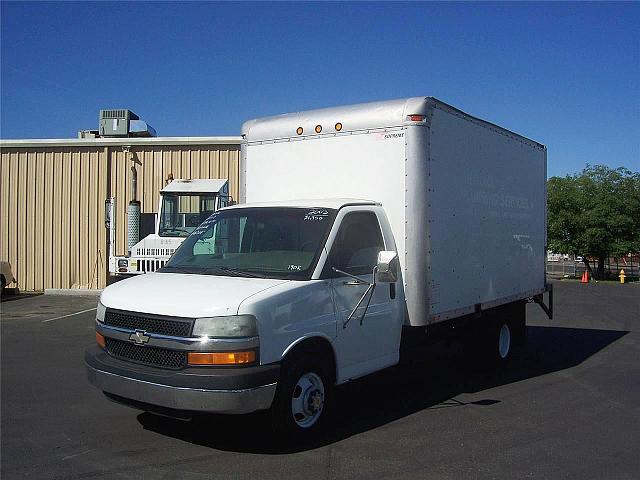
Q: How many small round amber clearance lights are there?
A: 3